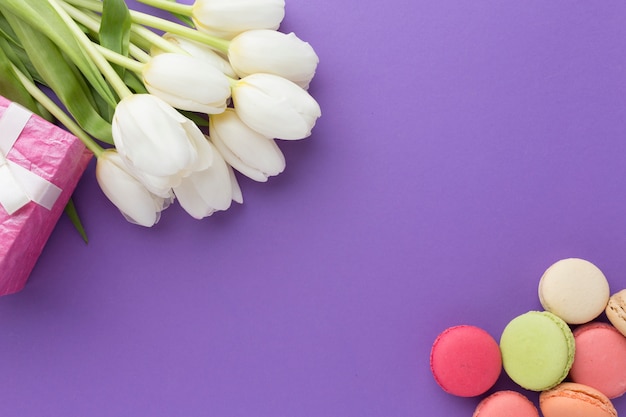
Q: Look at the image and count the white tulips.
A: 9